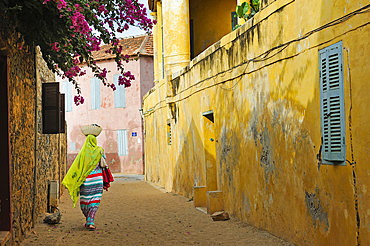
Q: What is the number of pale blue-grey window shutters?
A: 5